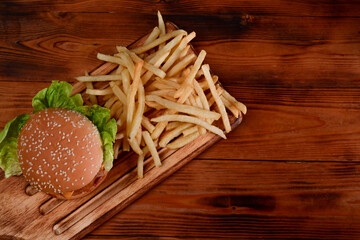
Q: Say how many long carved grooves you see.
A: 3